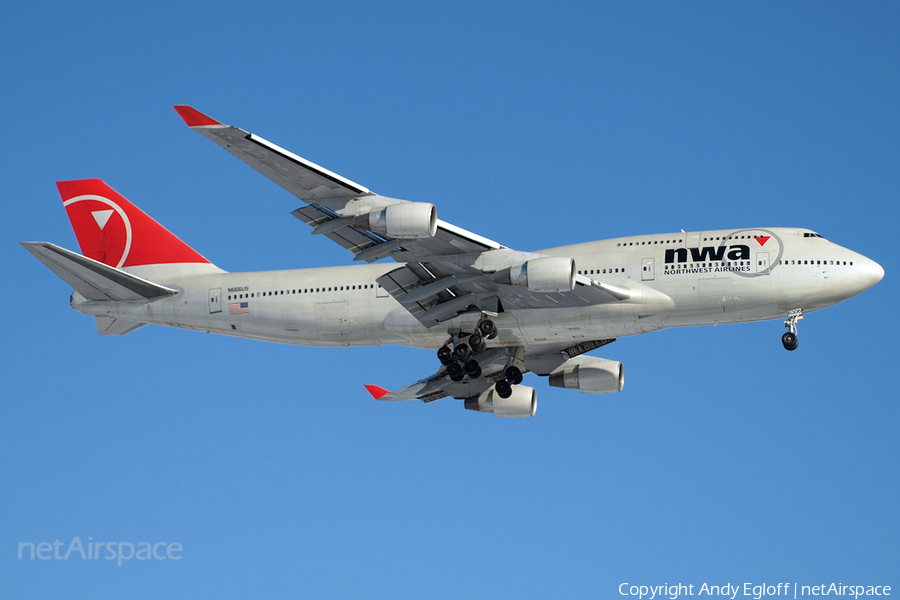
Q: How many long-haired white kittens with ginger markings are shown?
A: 0